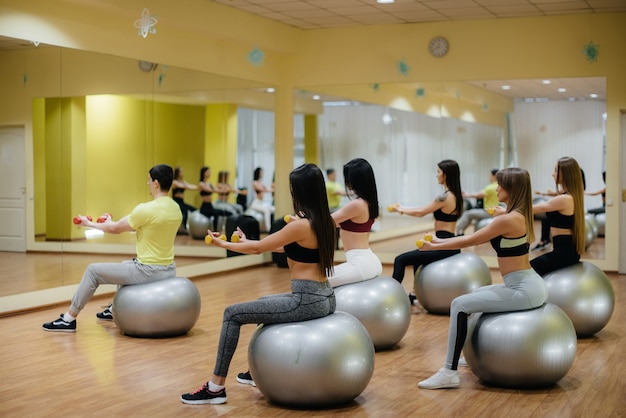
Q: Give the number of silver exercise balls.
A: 6